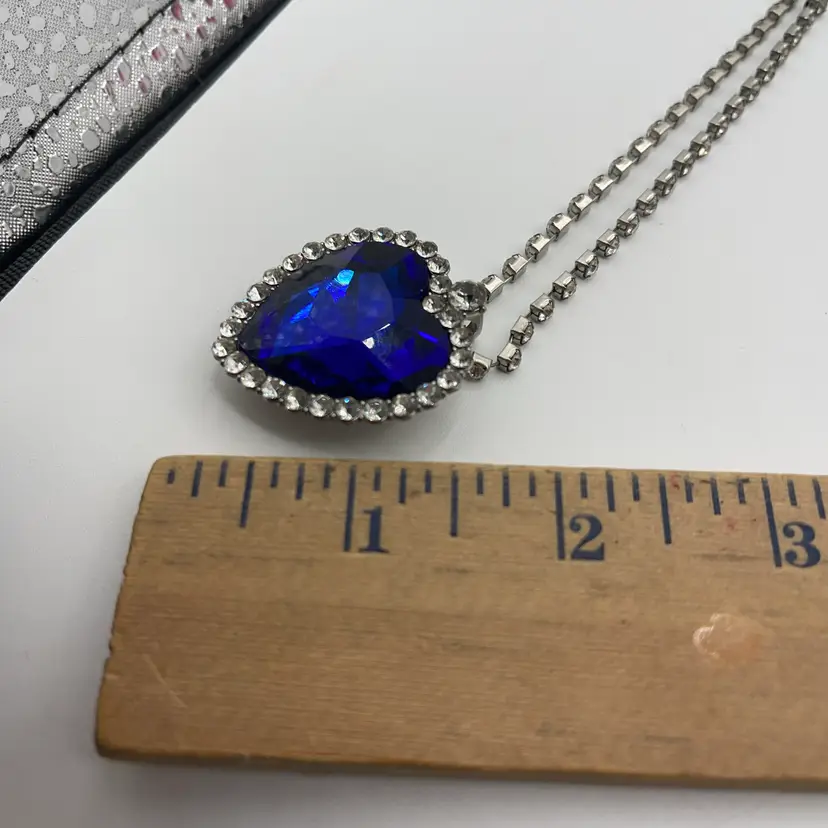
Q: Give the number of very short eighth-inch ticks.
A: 13